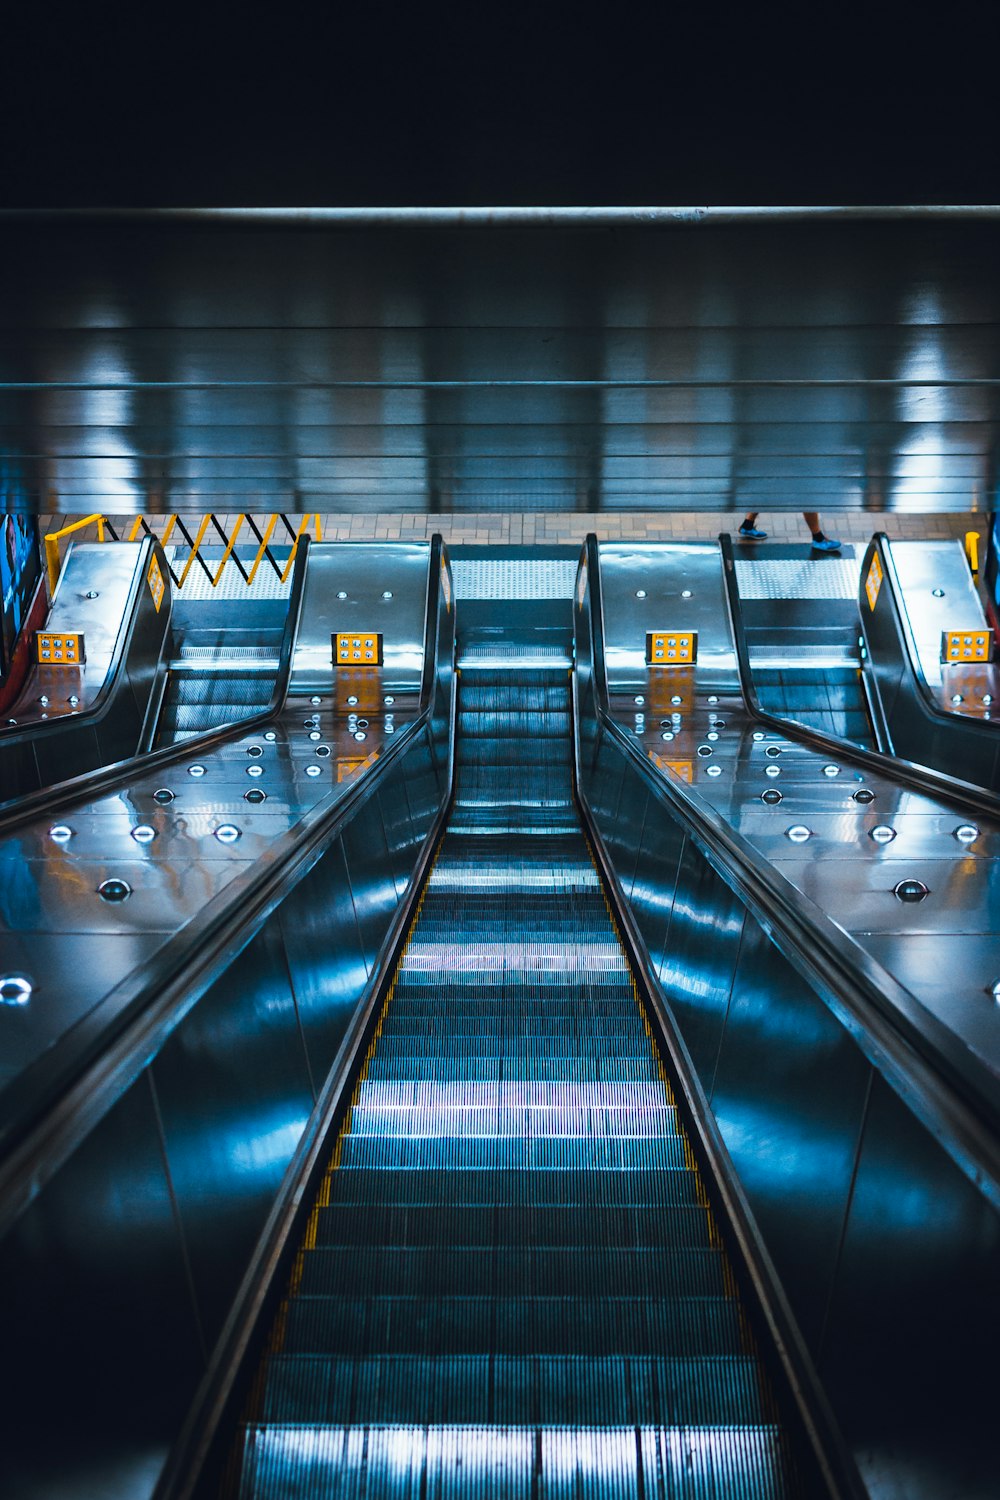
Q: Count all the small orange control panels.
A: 4